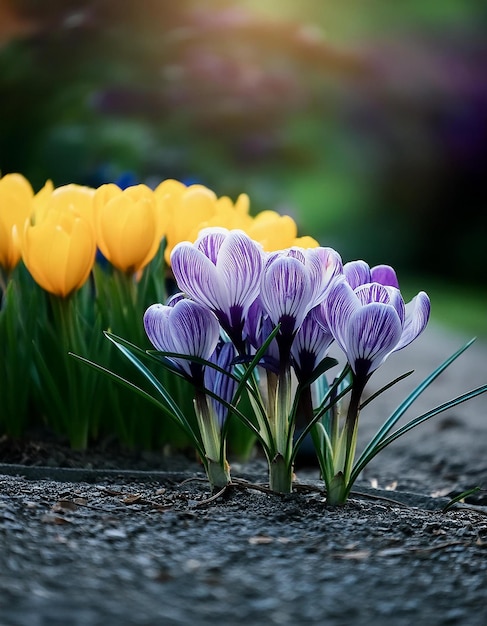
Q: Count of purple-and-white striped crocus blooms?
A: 5